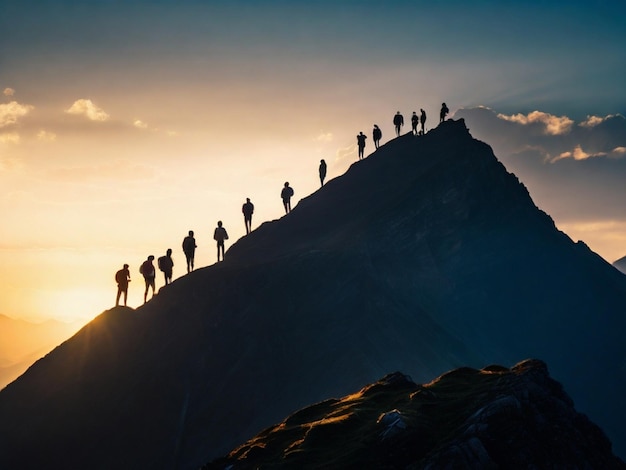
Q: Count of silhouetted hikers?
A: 14